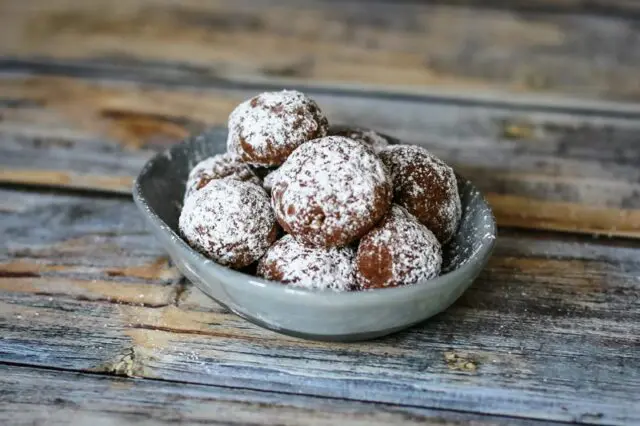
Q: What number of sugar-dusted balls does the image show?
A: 8